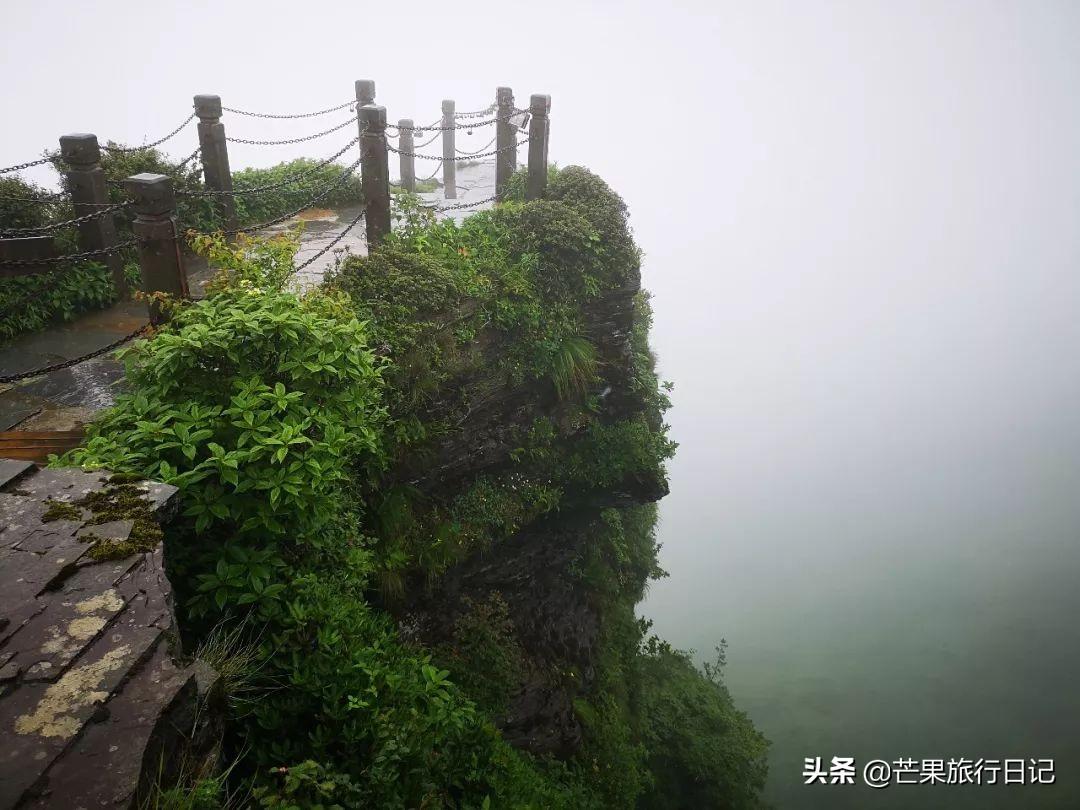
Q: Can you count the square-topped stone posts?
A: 9